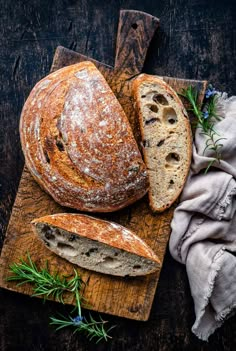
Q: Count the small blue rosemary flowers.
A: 3